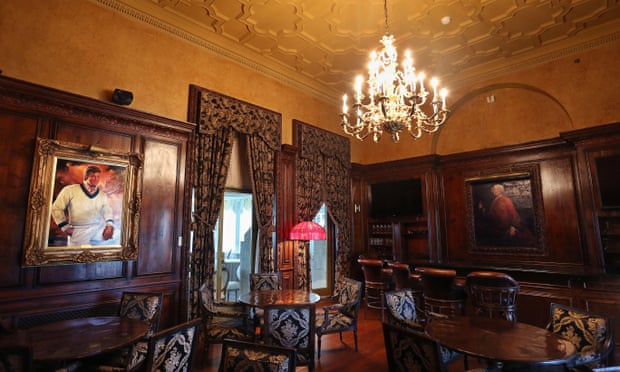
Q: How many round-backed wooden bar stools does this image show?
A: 4